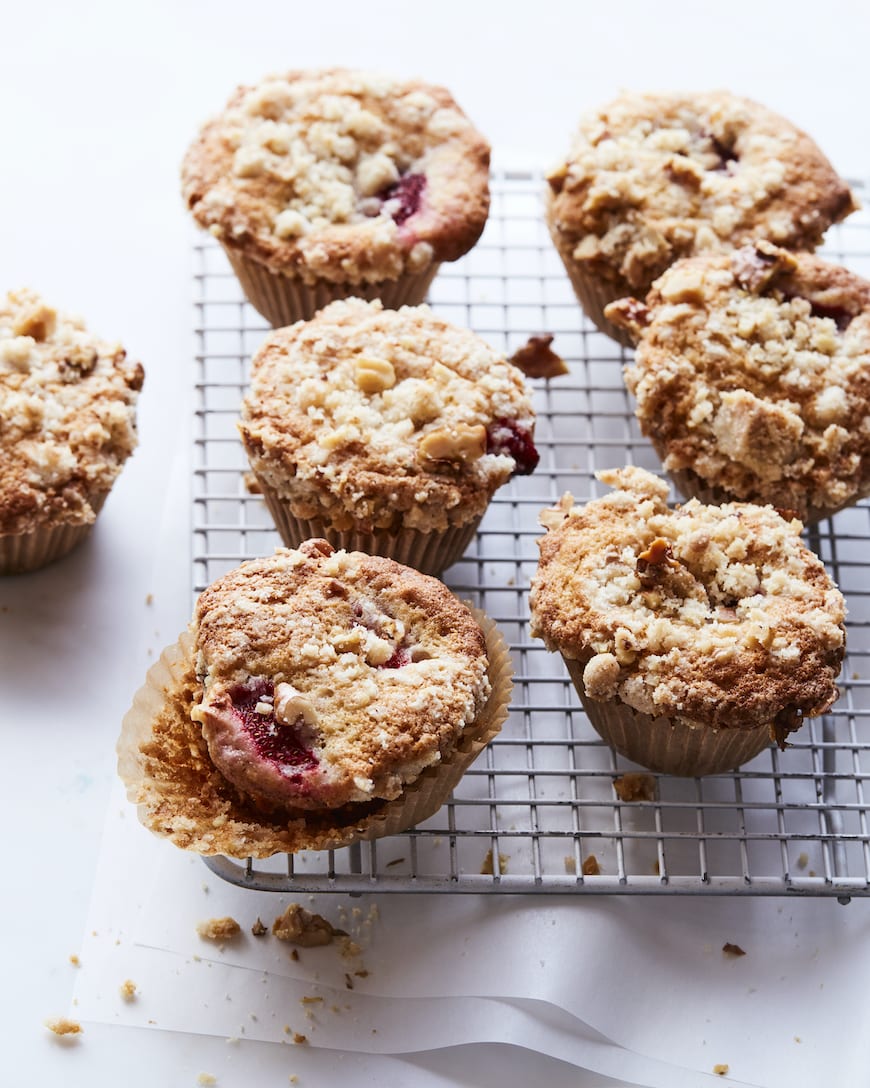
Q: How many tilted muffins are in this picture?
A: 1